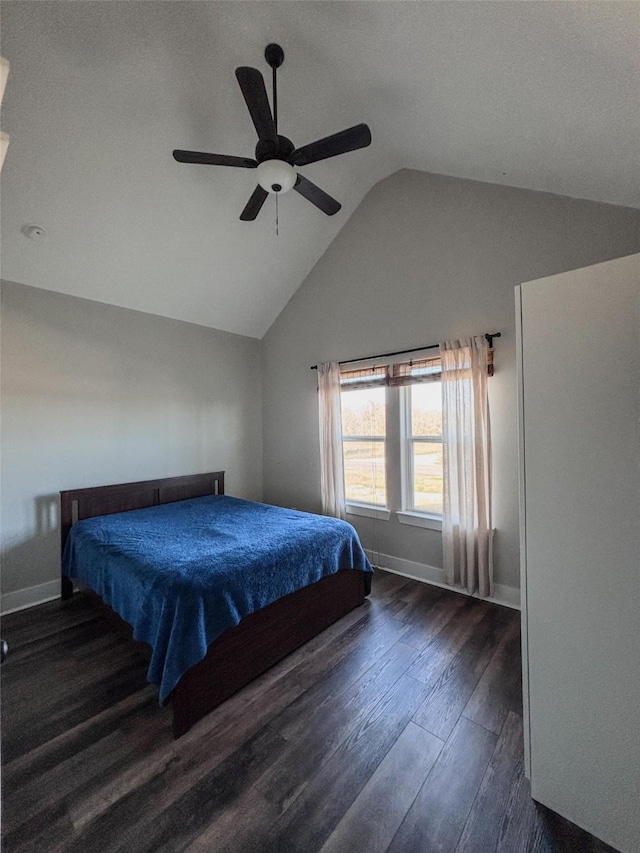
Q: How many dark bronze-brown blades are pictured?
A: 5